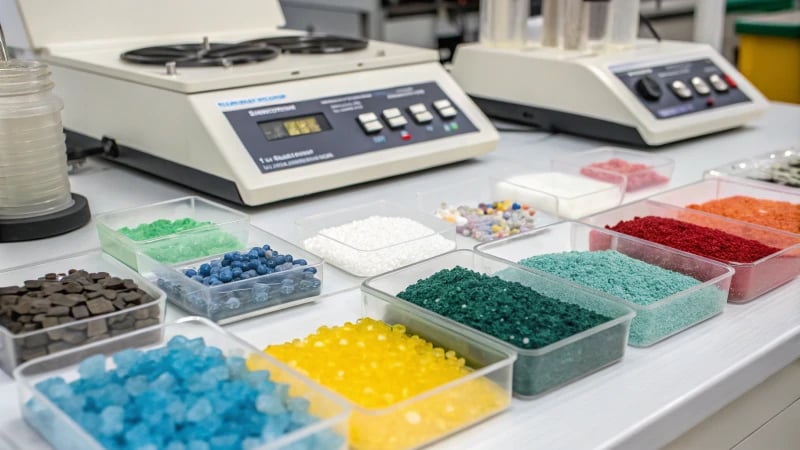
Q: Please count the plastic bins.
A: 14